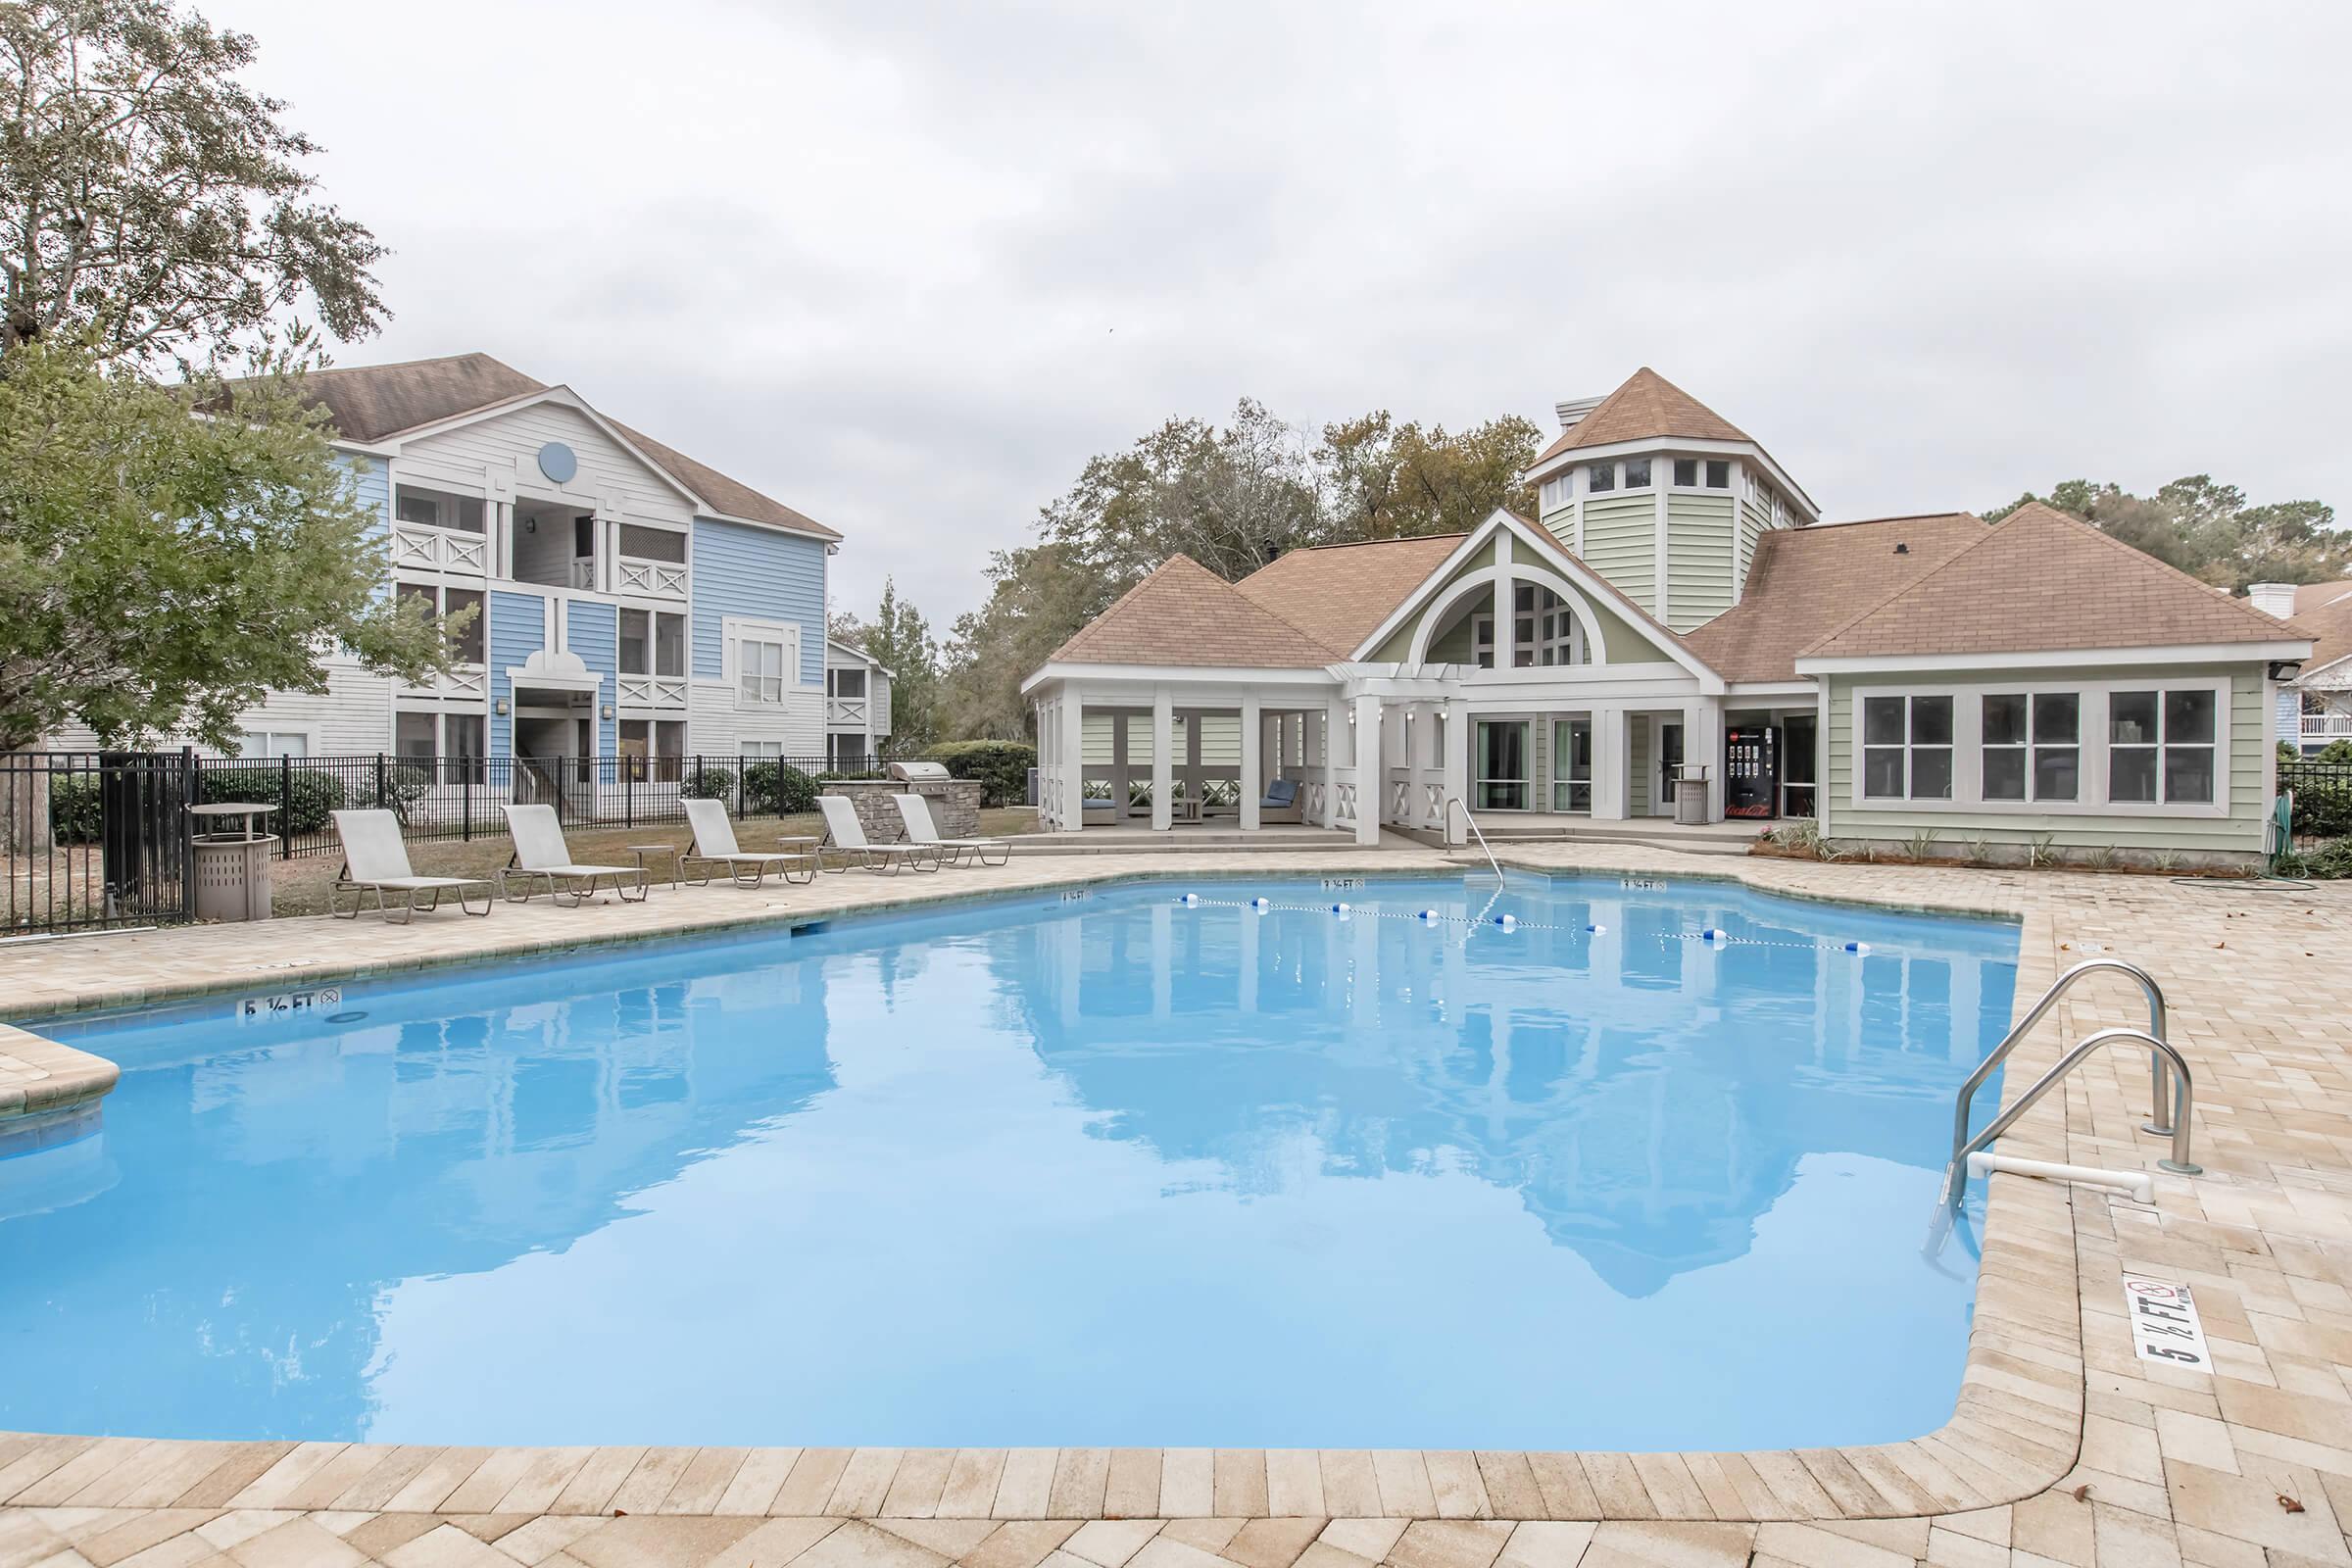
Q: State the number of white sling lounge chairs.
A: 5